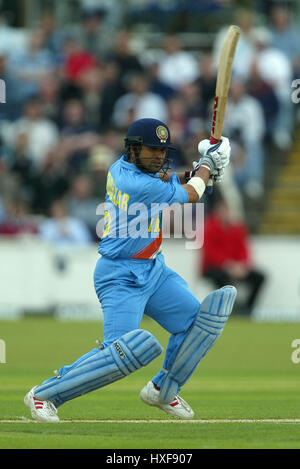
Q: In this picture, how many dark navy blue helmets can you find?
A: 1